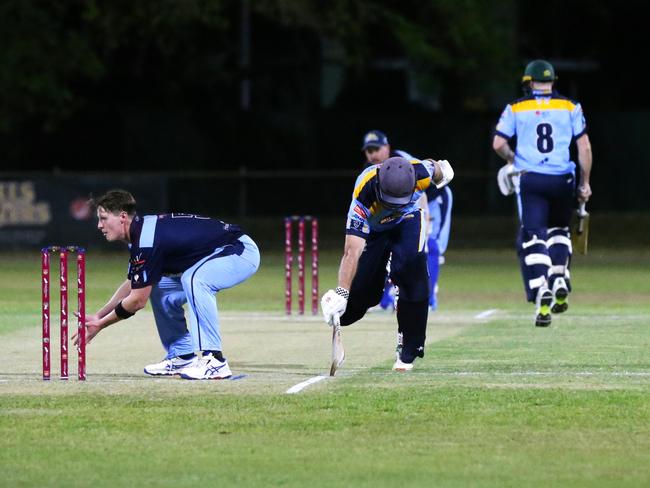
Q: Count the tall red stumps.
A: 6